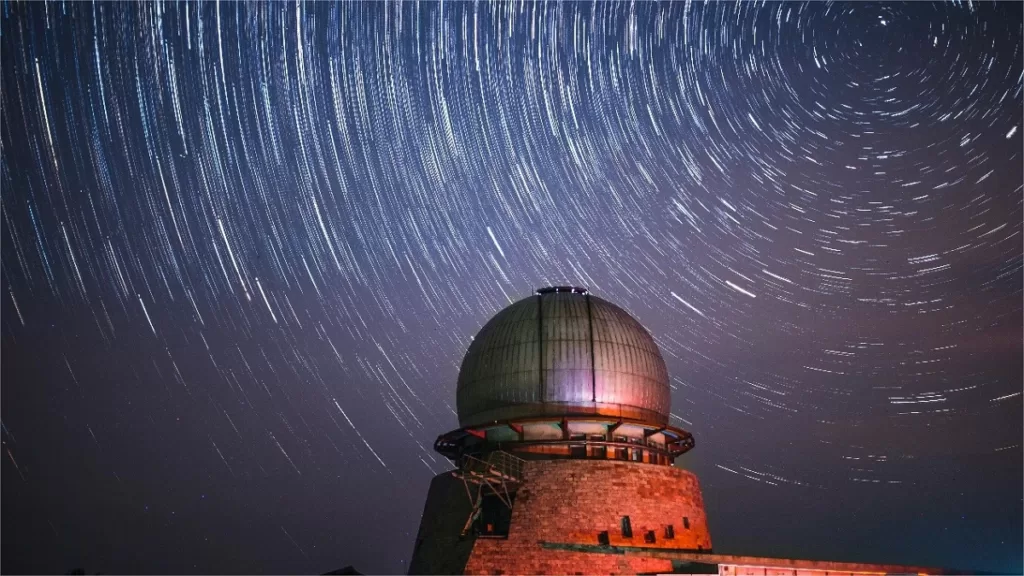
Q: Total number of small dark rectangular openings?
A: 5